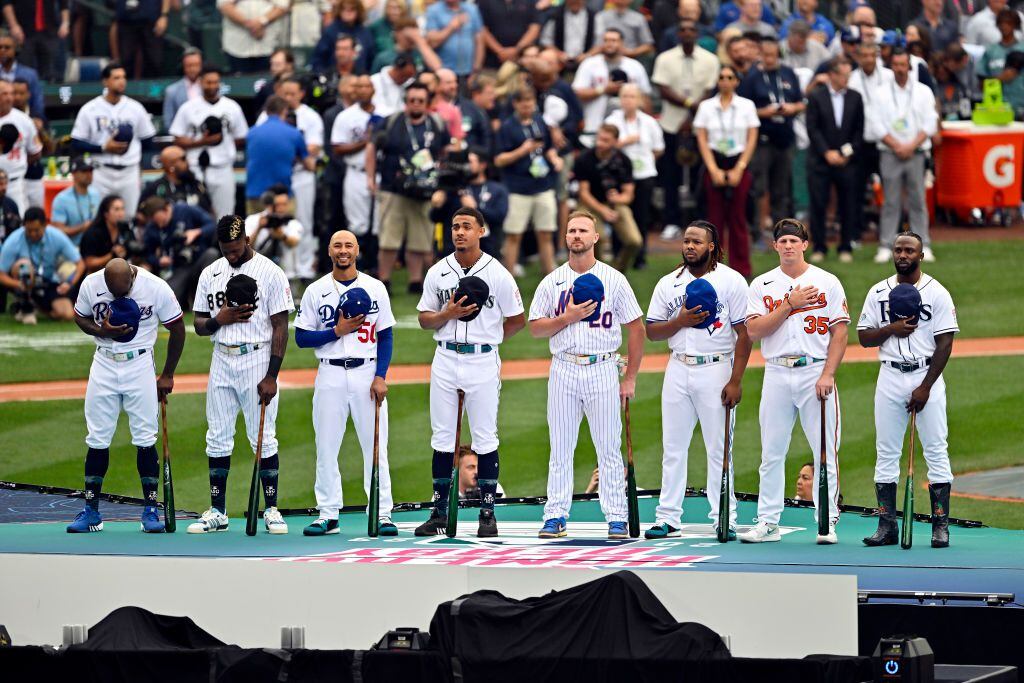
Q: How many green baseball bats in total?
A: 8